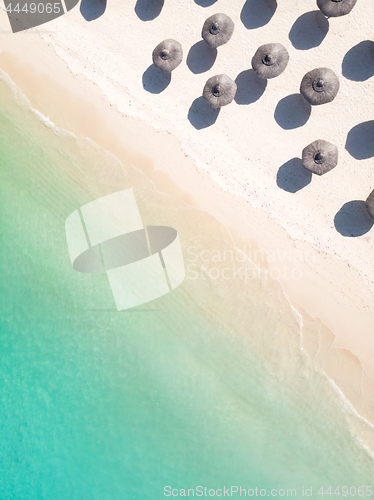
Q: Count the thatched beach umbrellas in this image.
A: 8